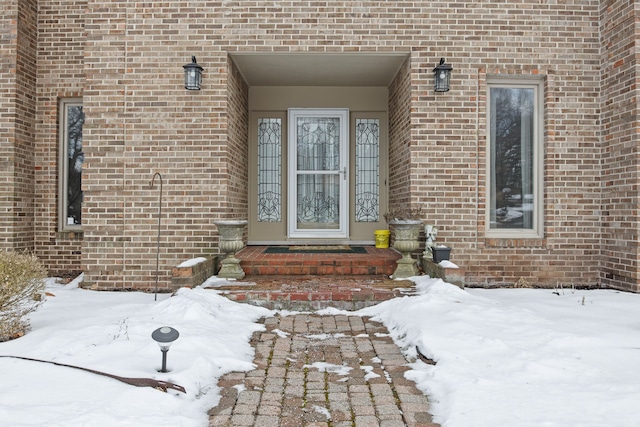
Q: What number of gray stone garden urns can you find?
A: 2